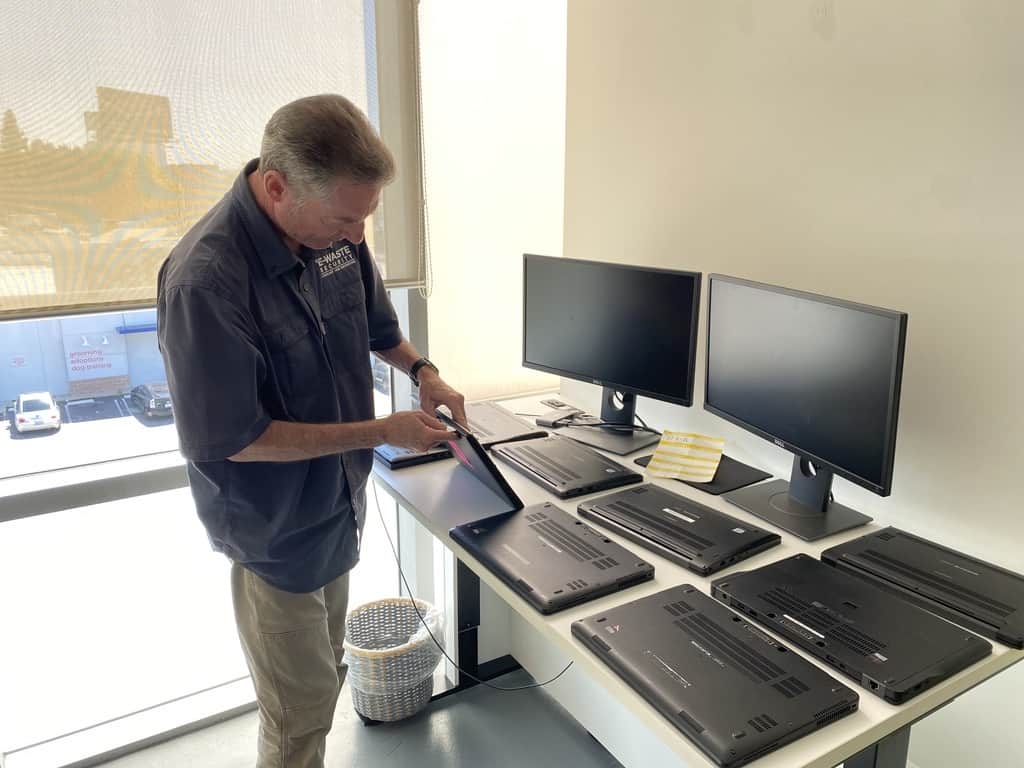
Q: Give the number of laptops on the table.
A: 9